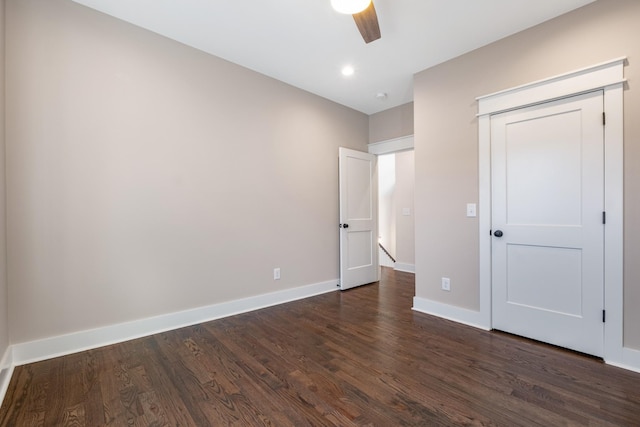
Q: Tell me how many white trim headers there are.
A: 2